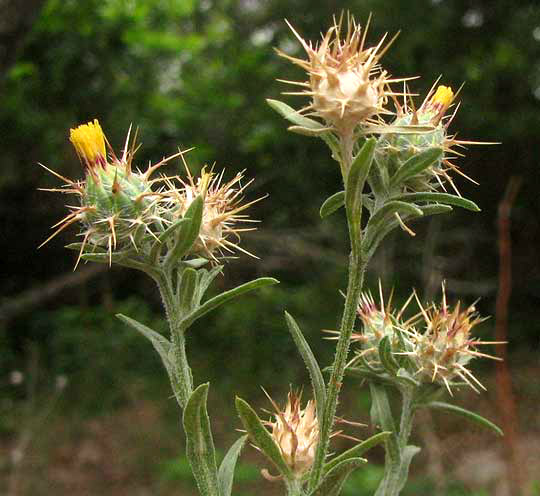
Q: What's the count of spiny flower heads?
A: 7